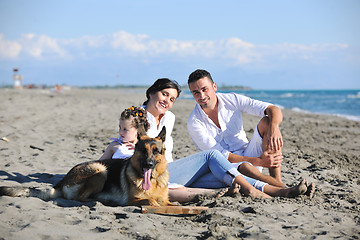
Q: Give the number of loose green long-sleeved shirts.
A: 0